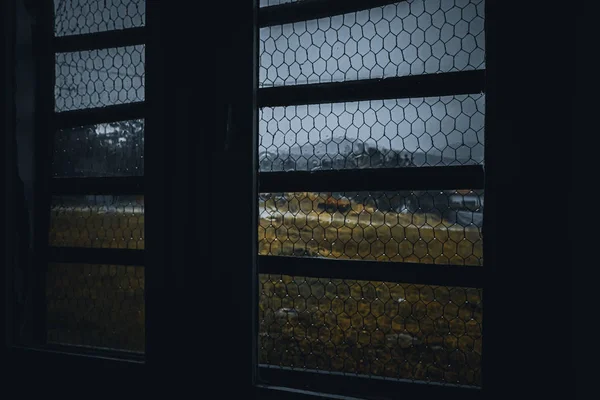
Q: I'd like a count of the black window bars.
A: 8